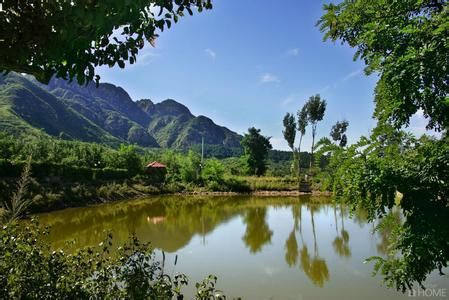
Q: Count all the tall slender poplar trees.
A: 4